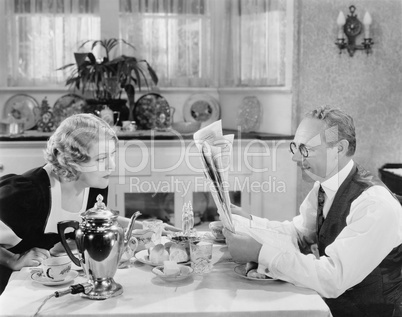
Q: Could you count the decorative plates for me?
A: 5